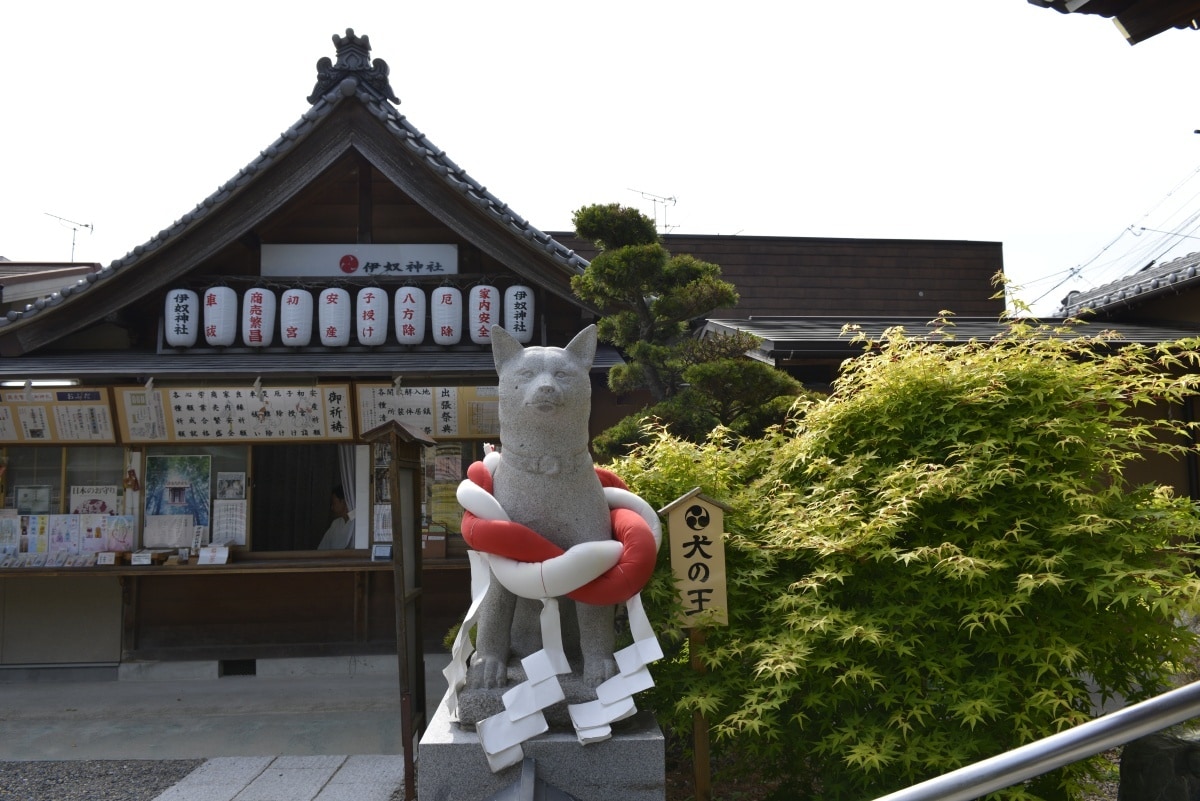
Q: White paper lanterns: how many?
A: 10